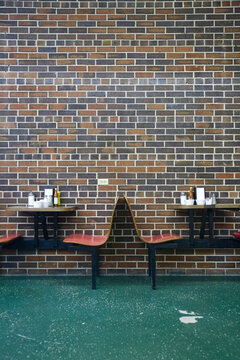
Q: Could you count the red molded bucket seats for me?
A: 4